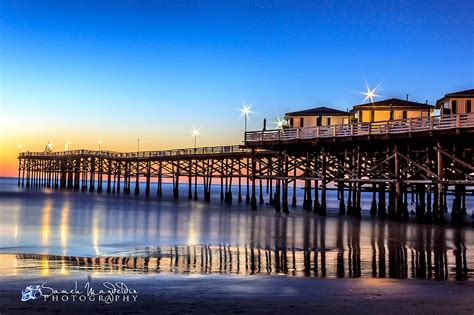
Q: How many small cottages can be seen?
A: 3